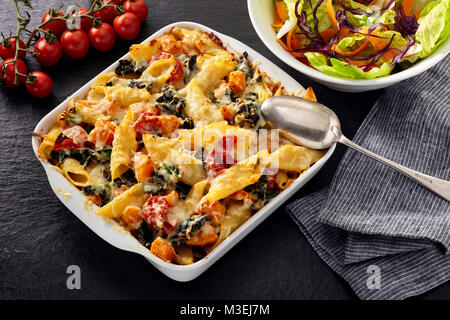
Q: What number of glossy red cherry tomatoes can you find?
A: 11